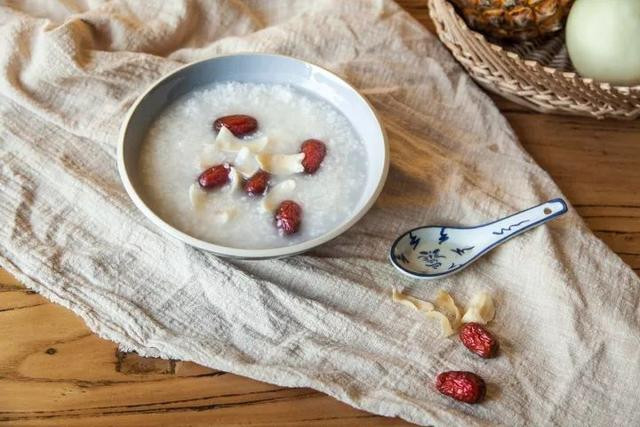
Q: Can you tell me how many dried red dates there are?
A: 7